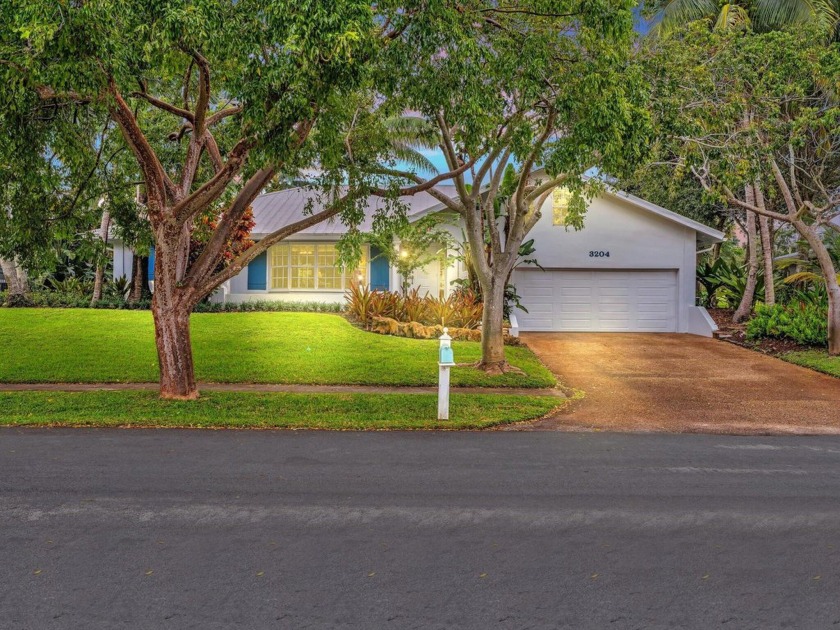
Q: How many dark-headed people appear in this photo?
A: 0